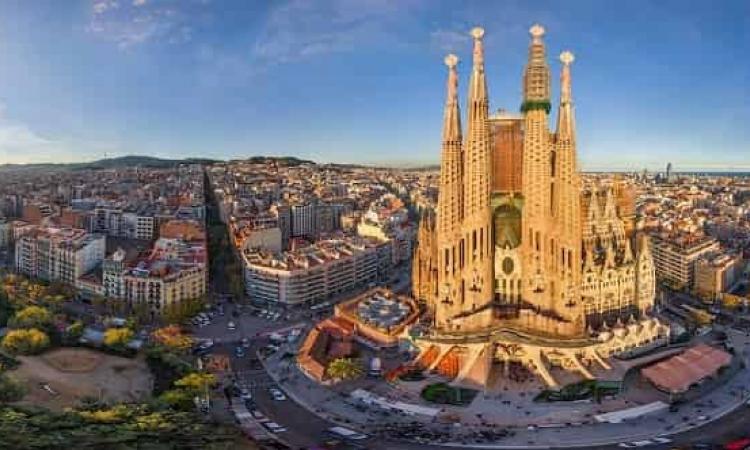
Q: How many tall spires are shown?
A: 4